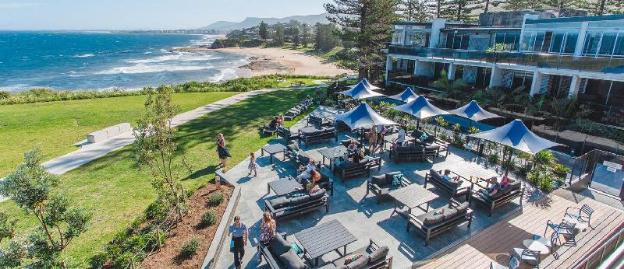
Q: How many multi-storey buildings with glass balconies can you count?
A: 1